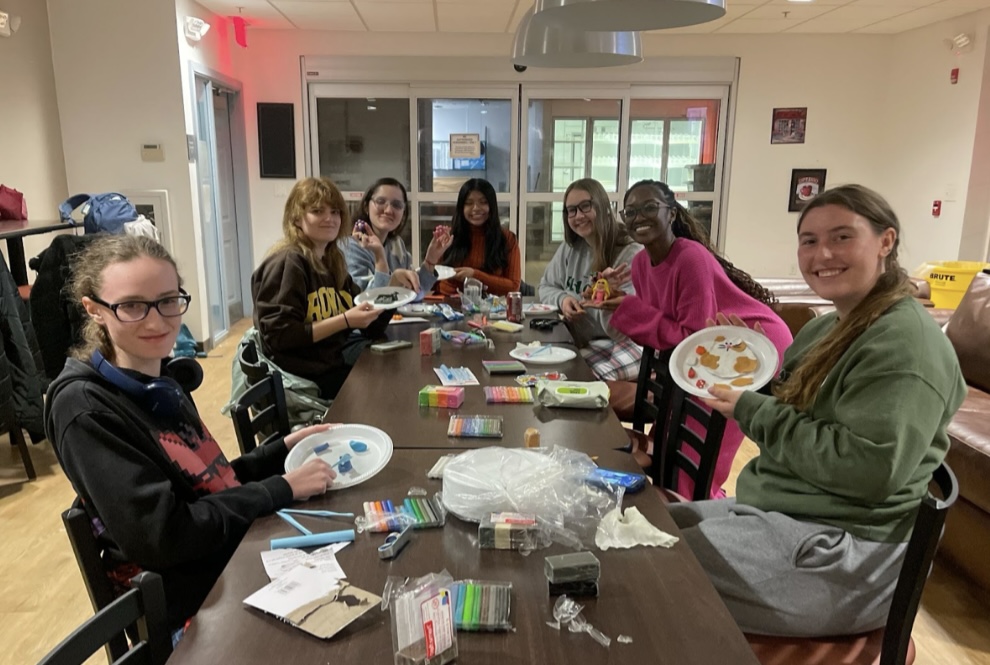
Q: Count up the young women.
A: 7